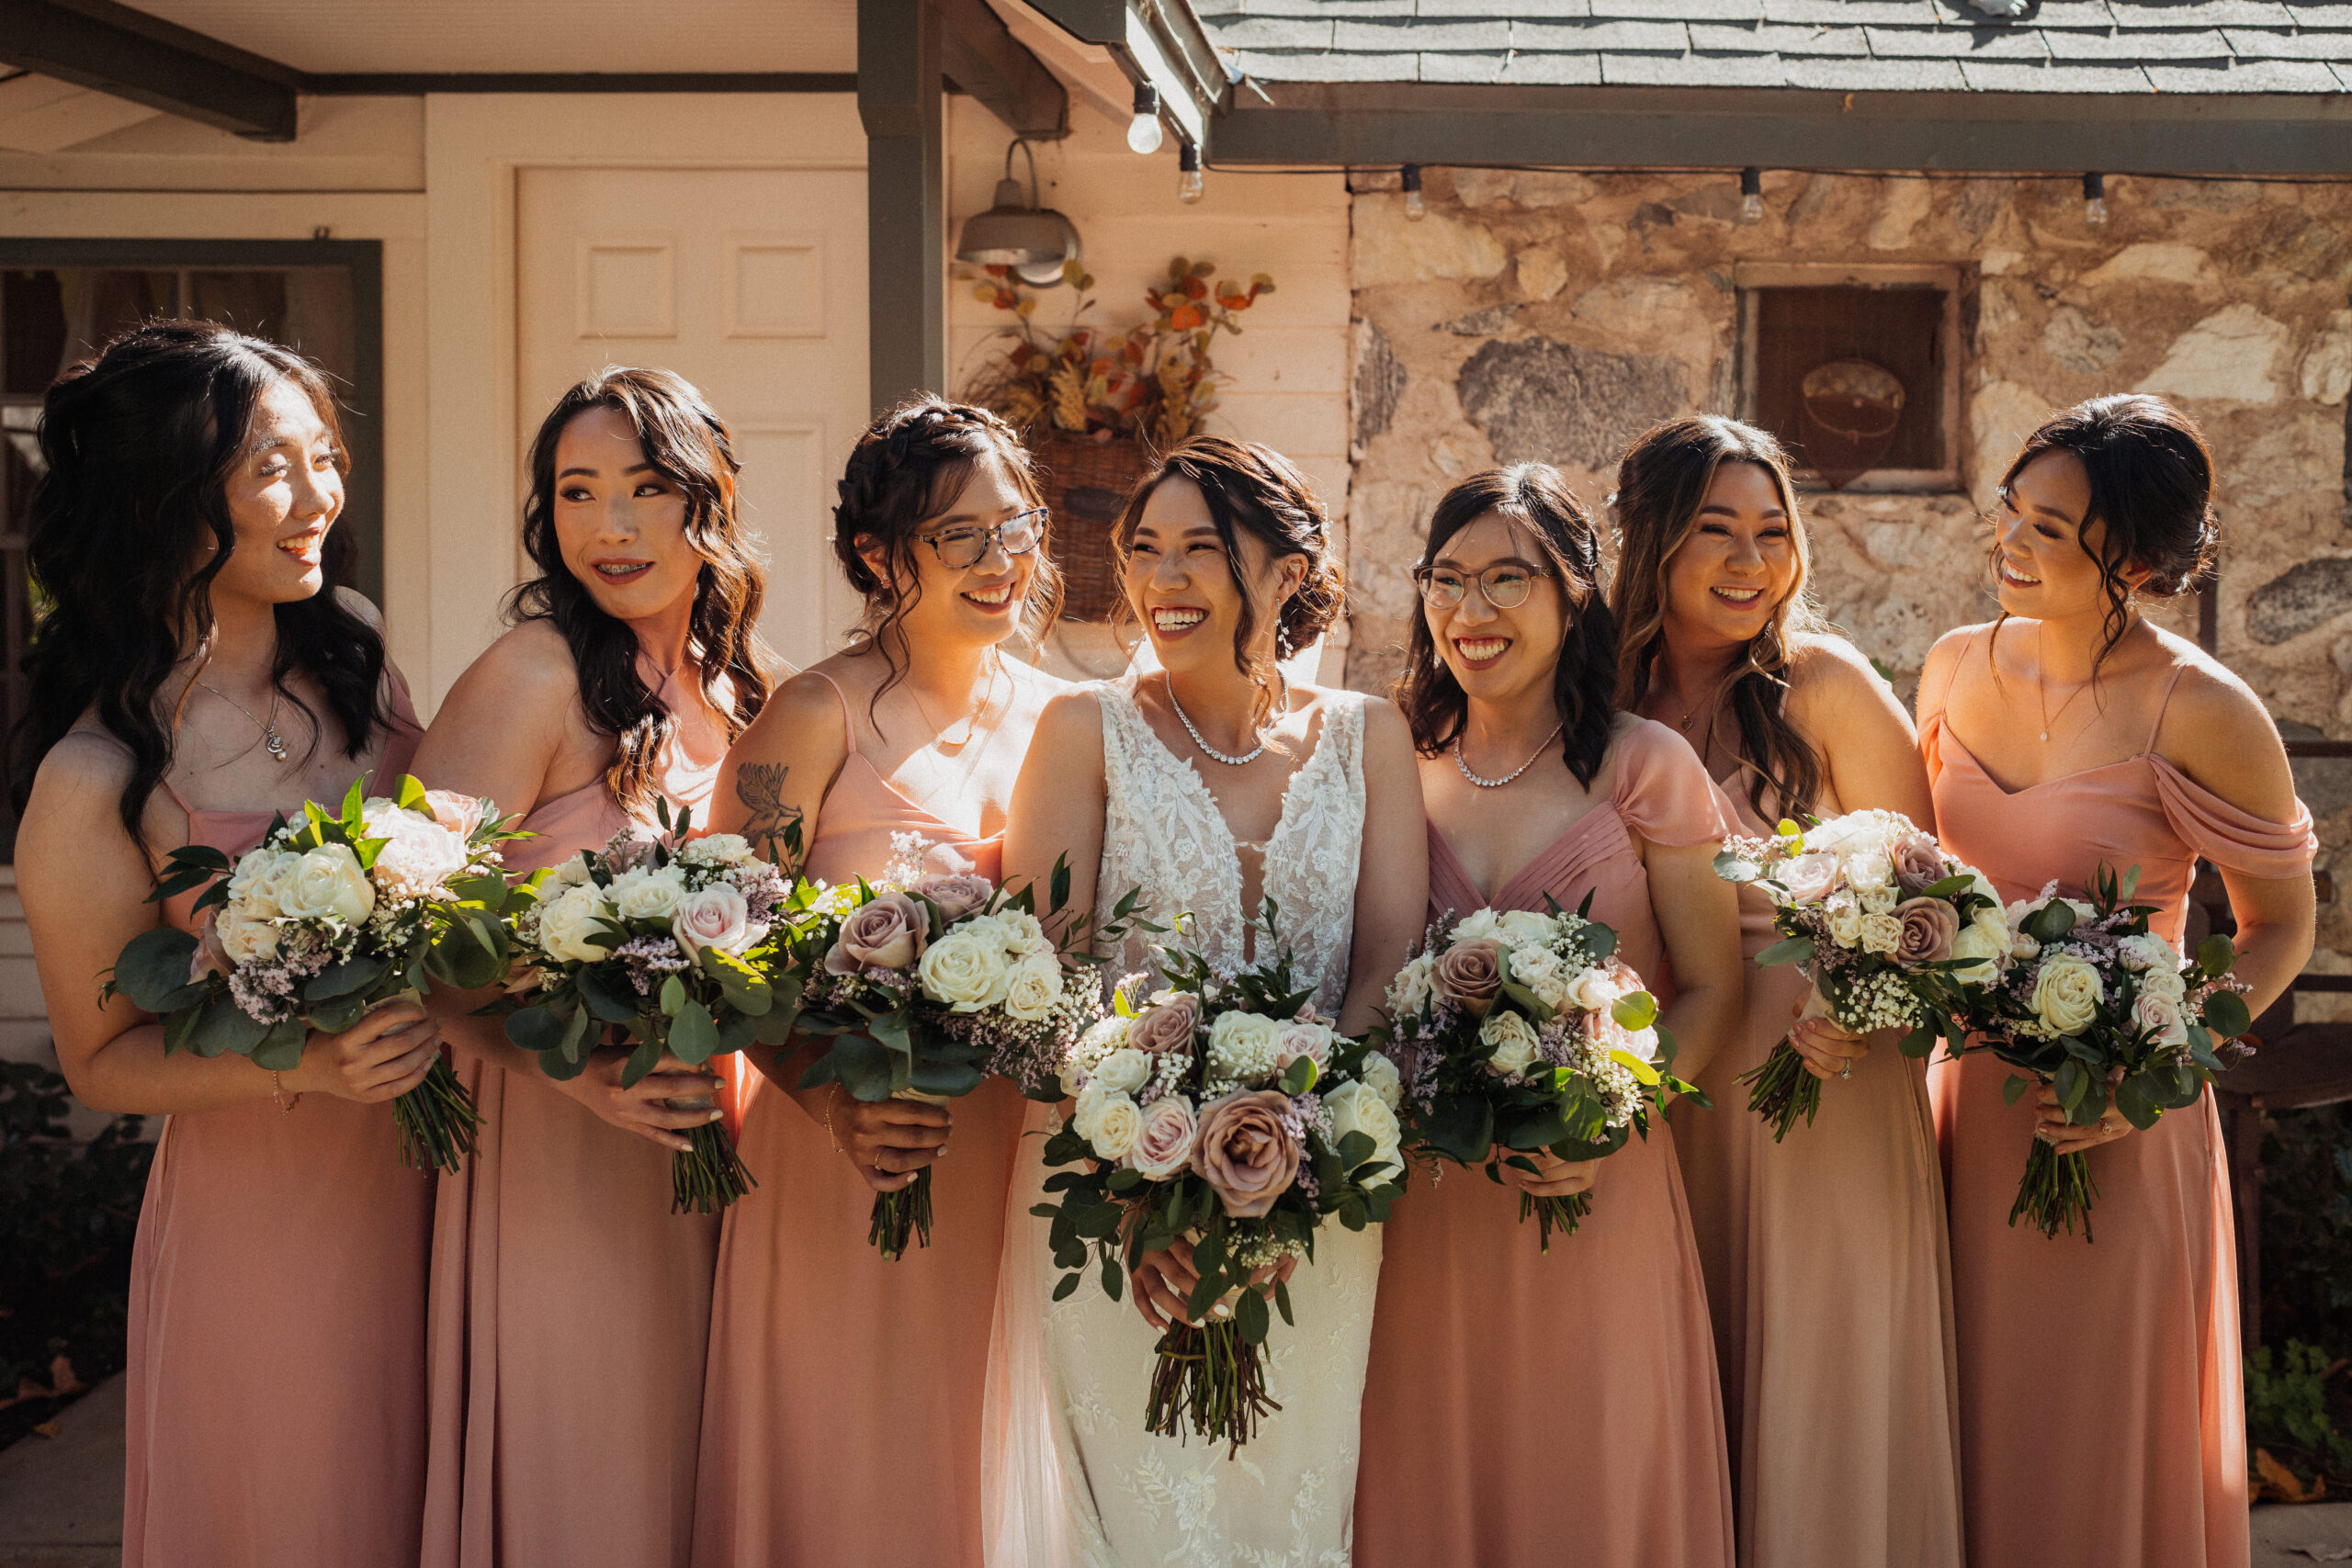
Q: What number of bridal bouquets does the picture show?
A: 7